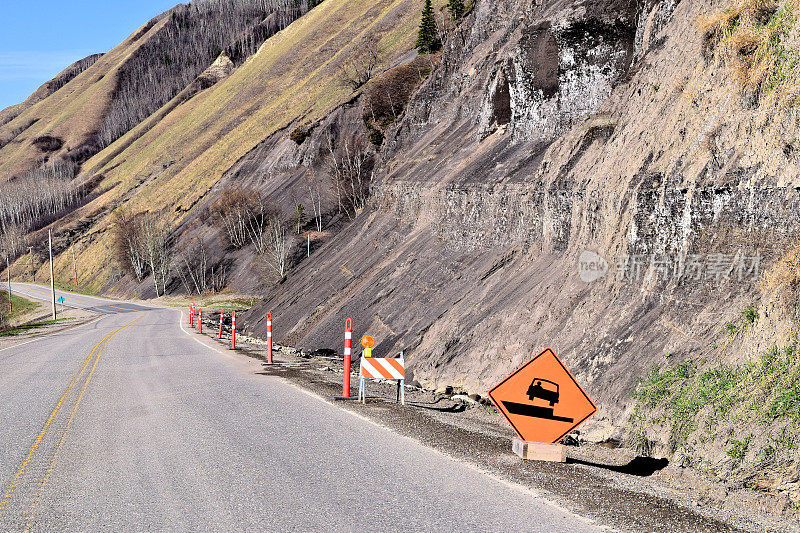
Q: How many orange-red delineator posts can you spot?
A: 8